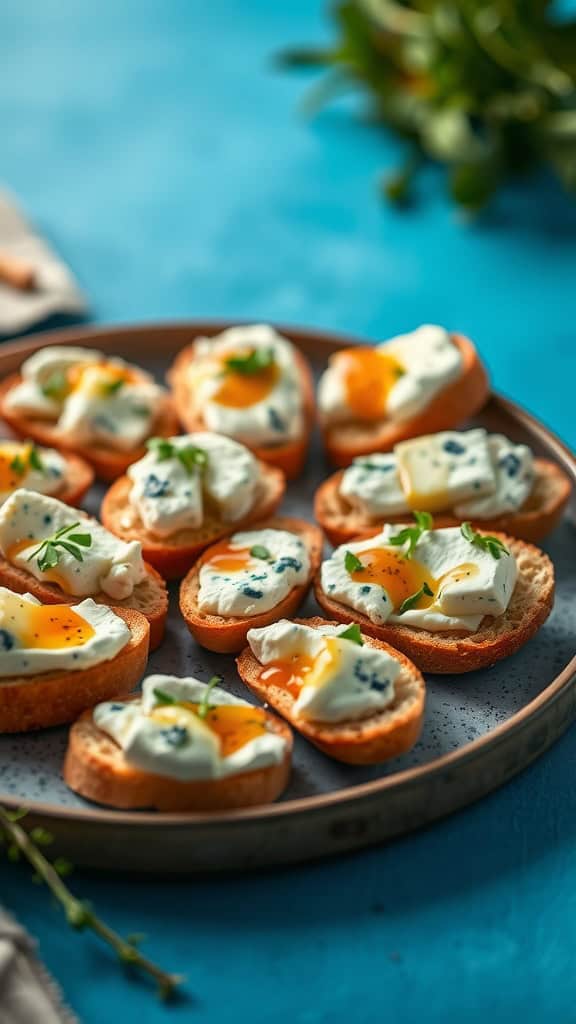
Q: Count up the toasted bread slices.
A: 12